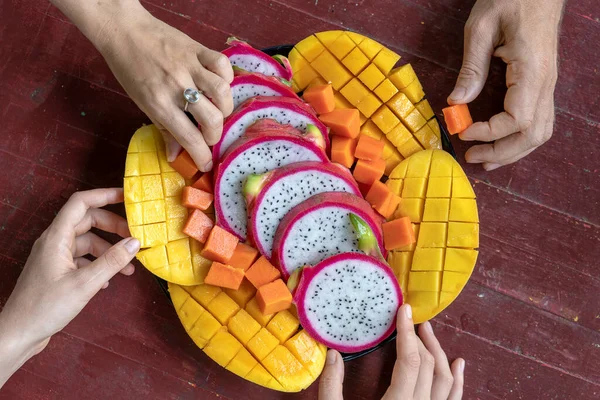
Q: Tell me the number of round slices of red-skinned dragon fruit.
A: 7